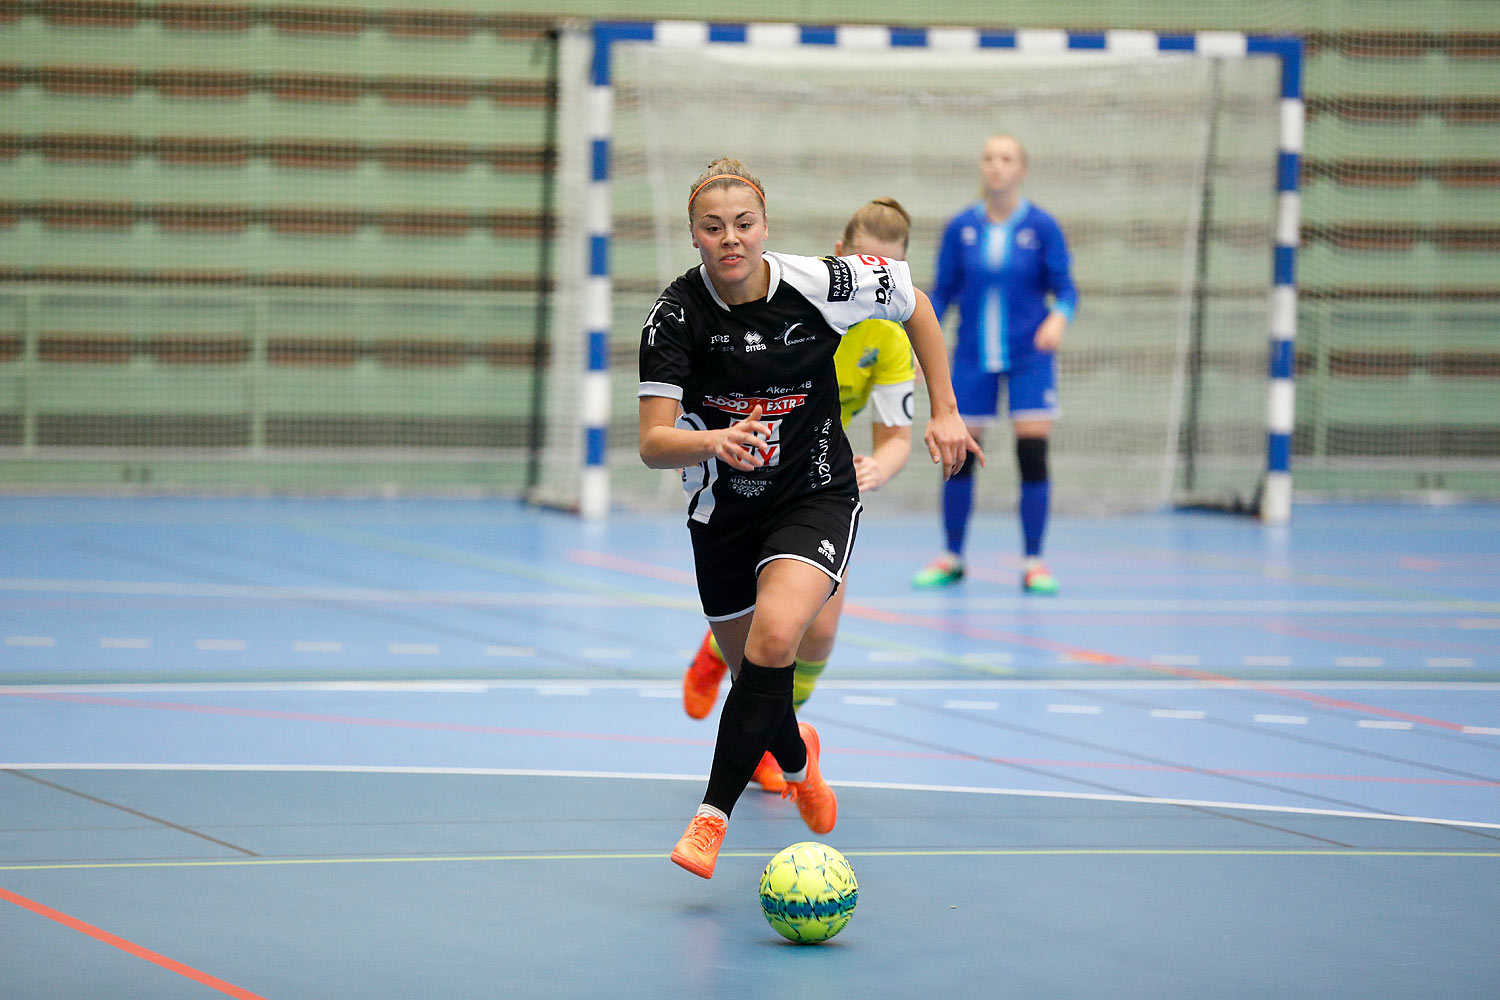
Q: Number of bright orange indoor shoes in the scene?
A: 4